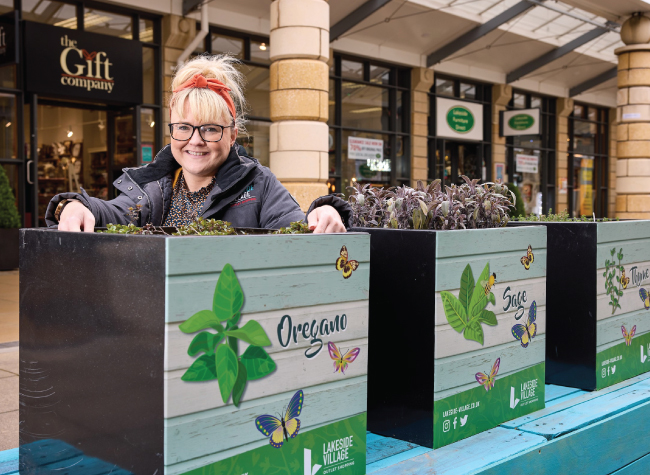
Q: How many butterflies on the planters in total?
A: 9